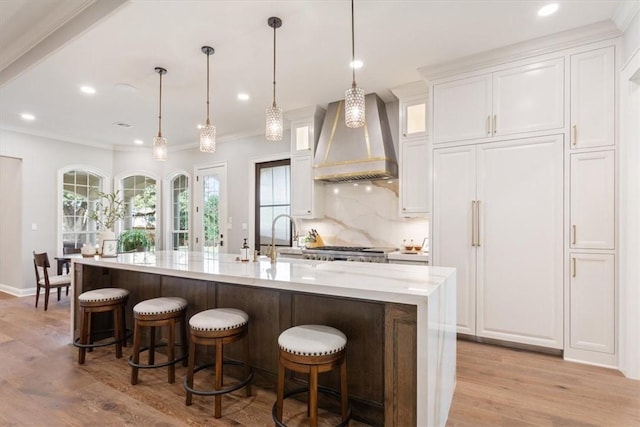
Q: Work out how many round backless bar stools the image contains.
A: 4